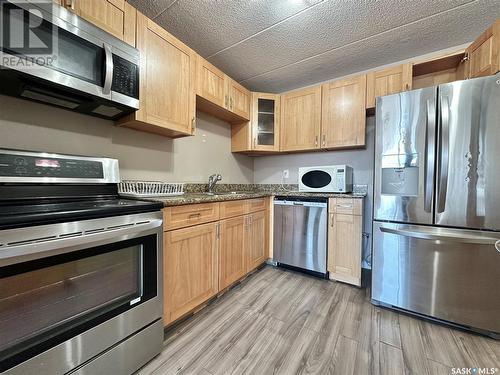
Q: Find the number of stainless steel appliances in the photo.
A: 4